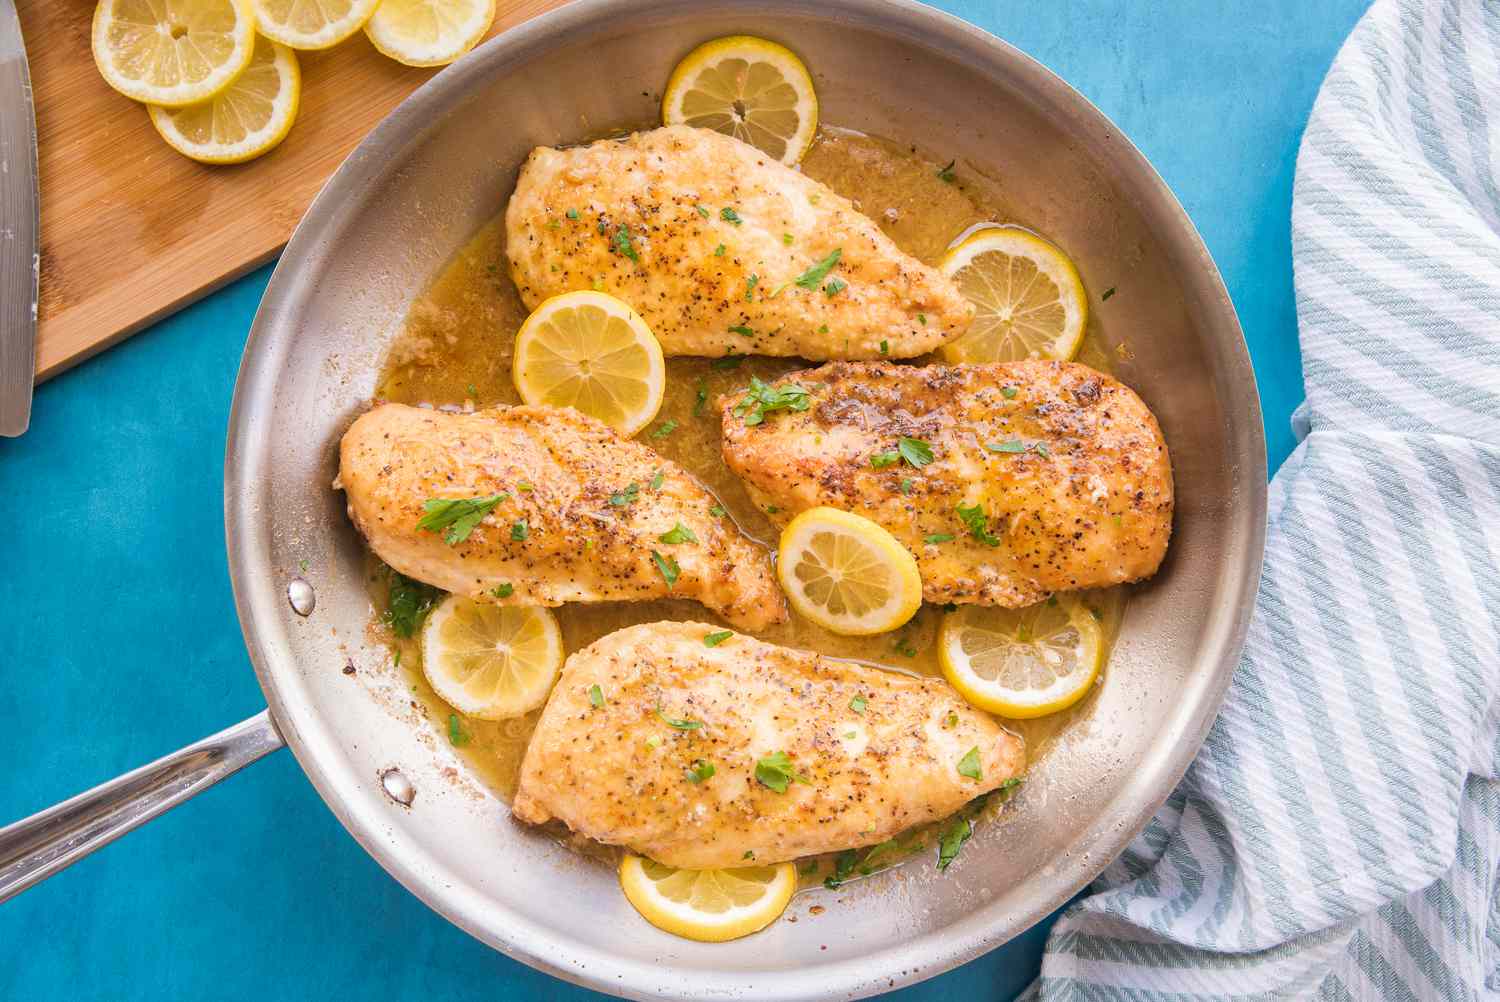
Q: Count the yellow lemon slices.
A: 11